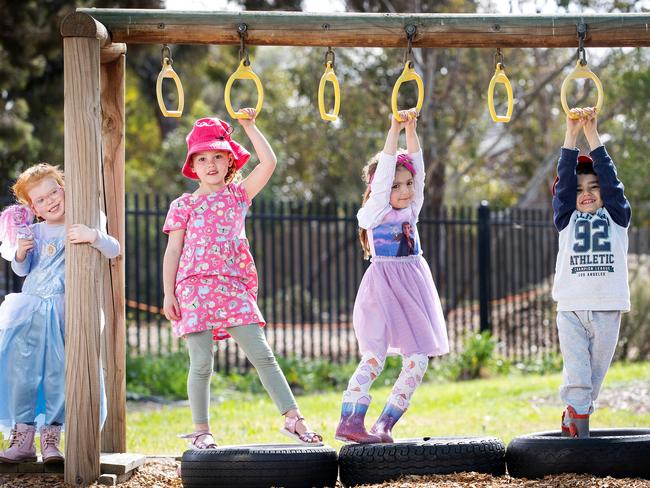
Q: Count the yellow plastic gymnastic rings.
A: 6